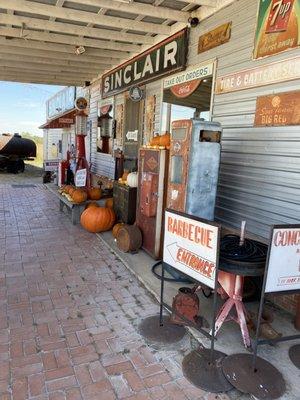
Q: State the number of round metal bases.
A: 4